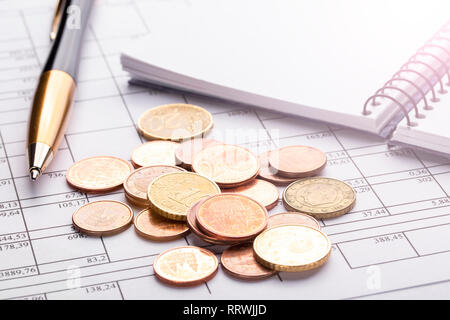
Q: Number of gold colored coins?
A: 4